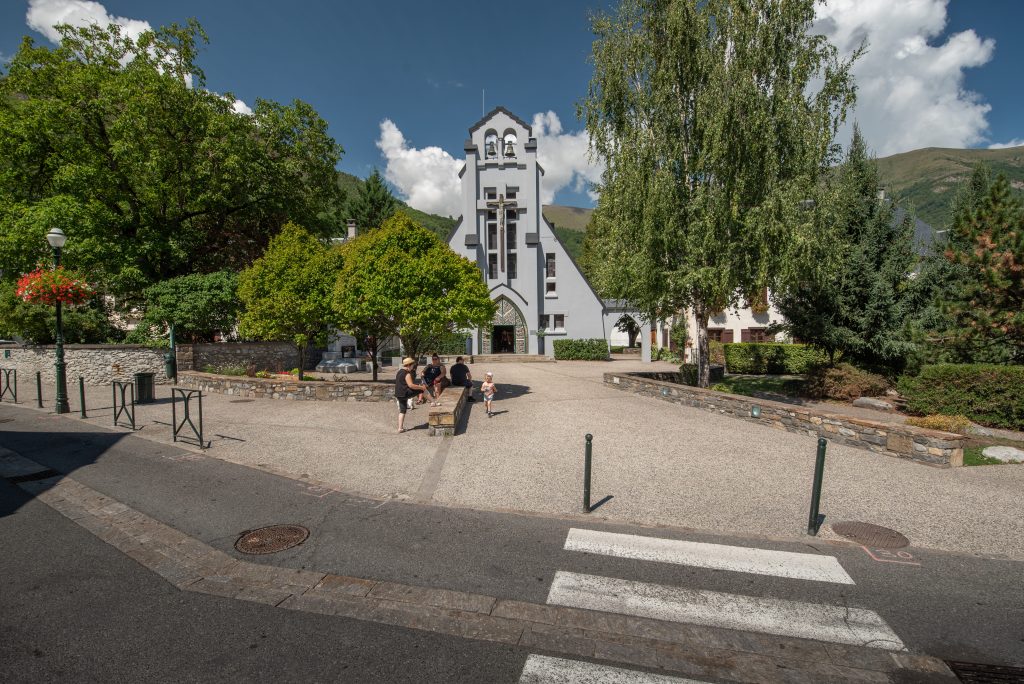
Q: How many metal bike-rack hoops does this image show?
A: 3